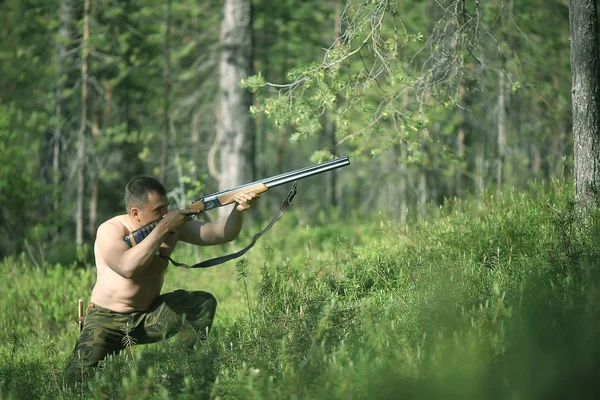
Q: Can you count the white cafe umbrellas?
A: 0